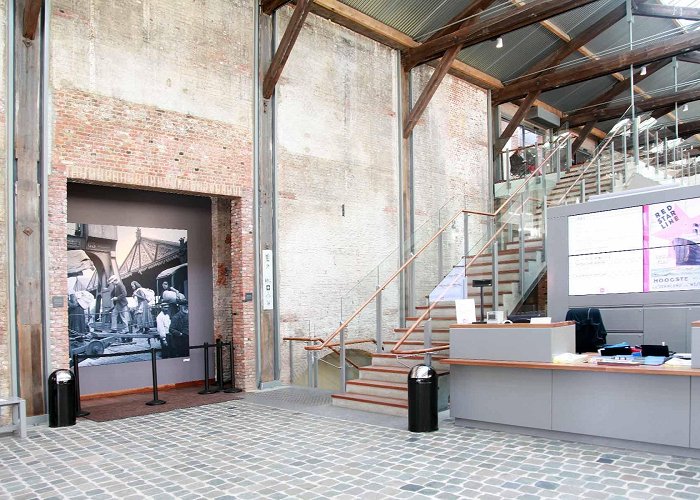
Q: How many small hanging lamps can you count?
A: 3